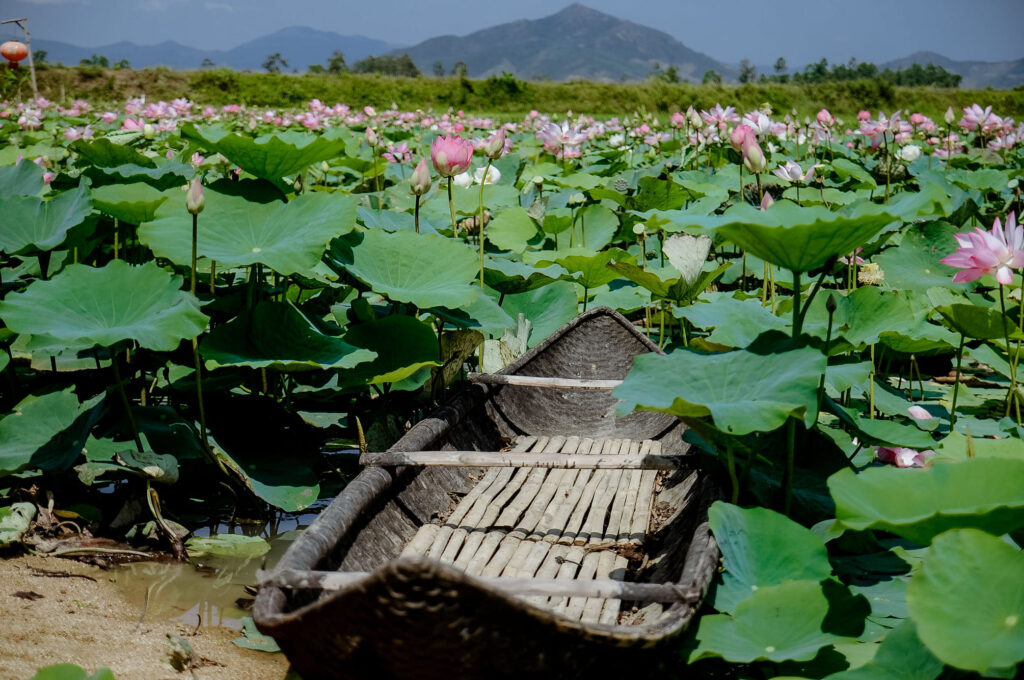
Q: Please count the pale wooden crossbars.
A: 3